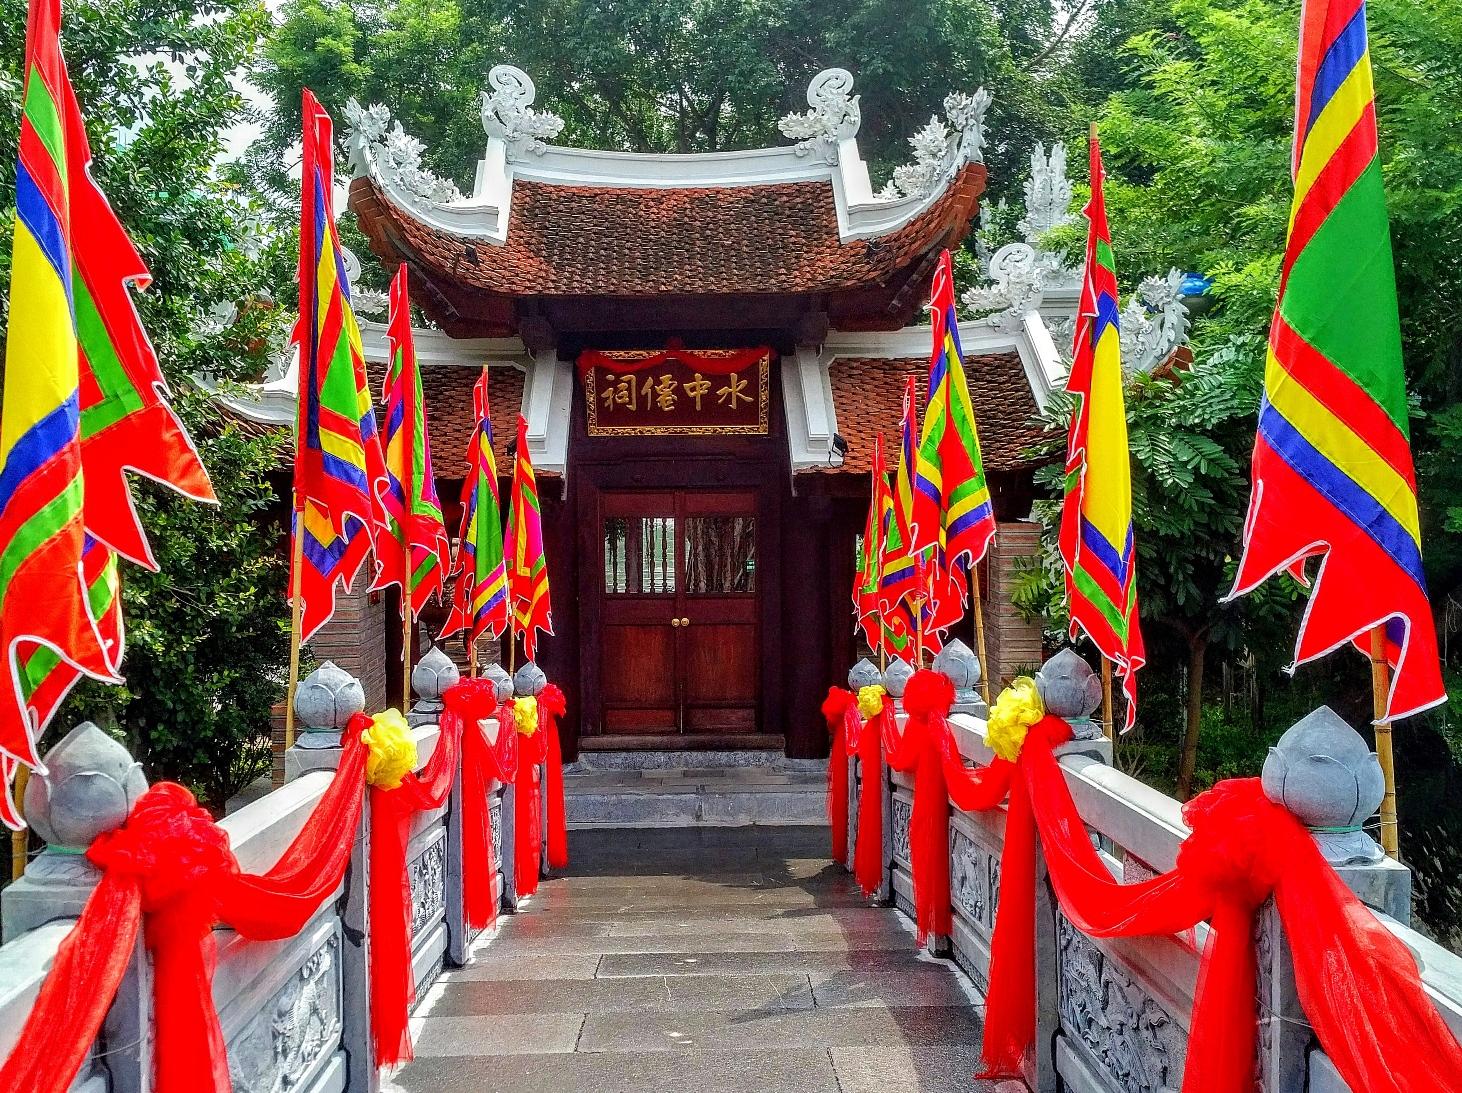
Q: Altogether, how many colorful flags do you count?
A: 10